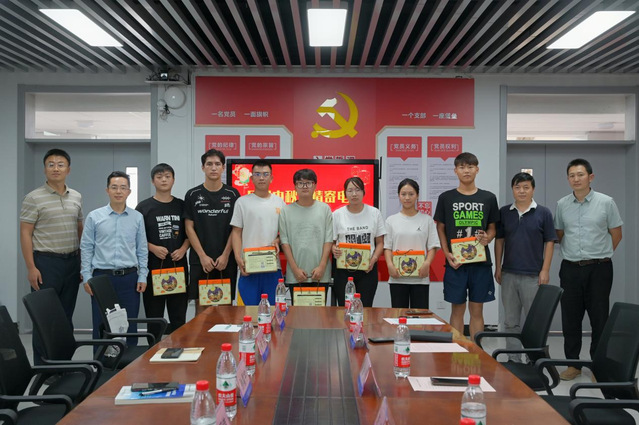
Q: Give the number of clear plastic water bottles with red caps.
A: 10